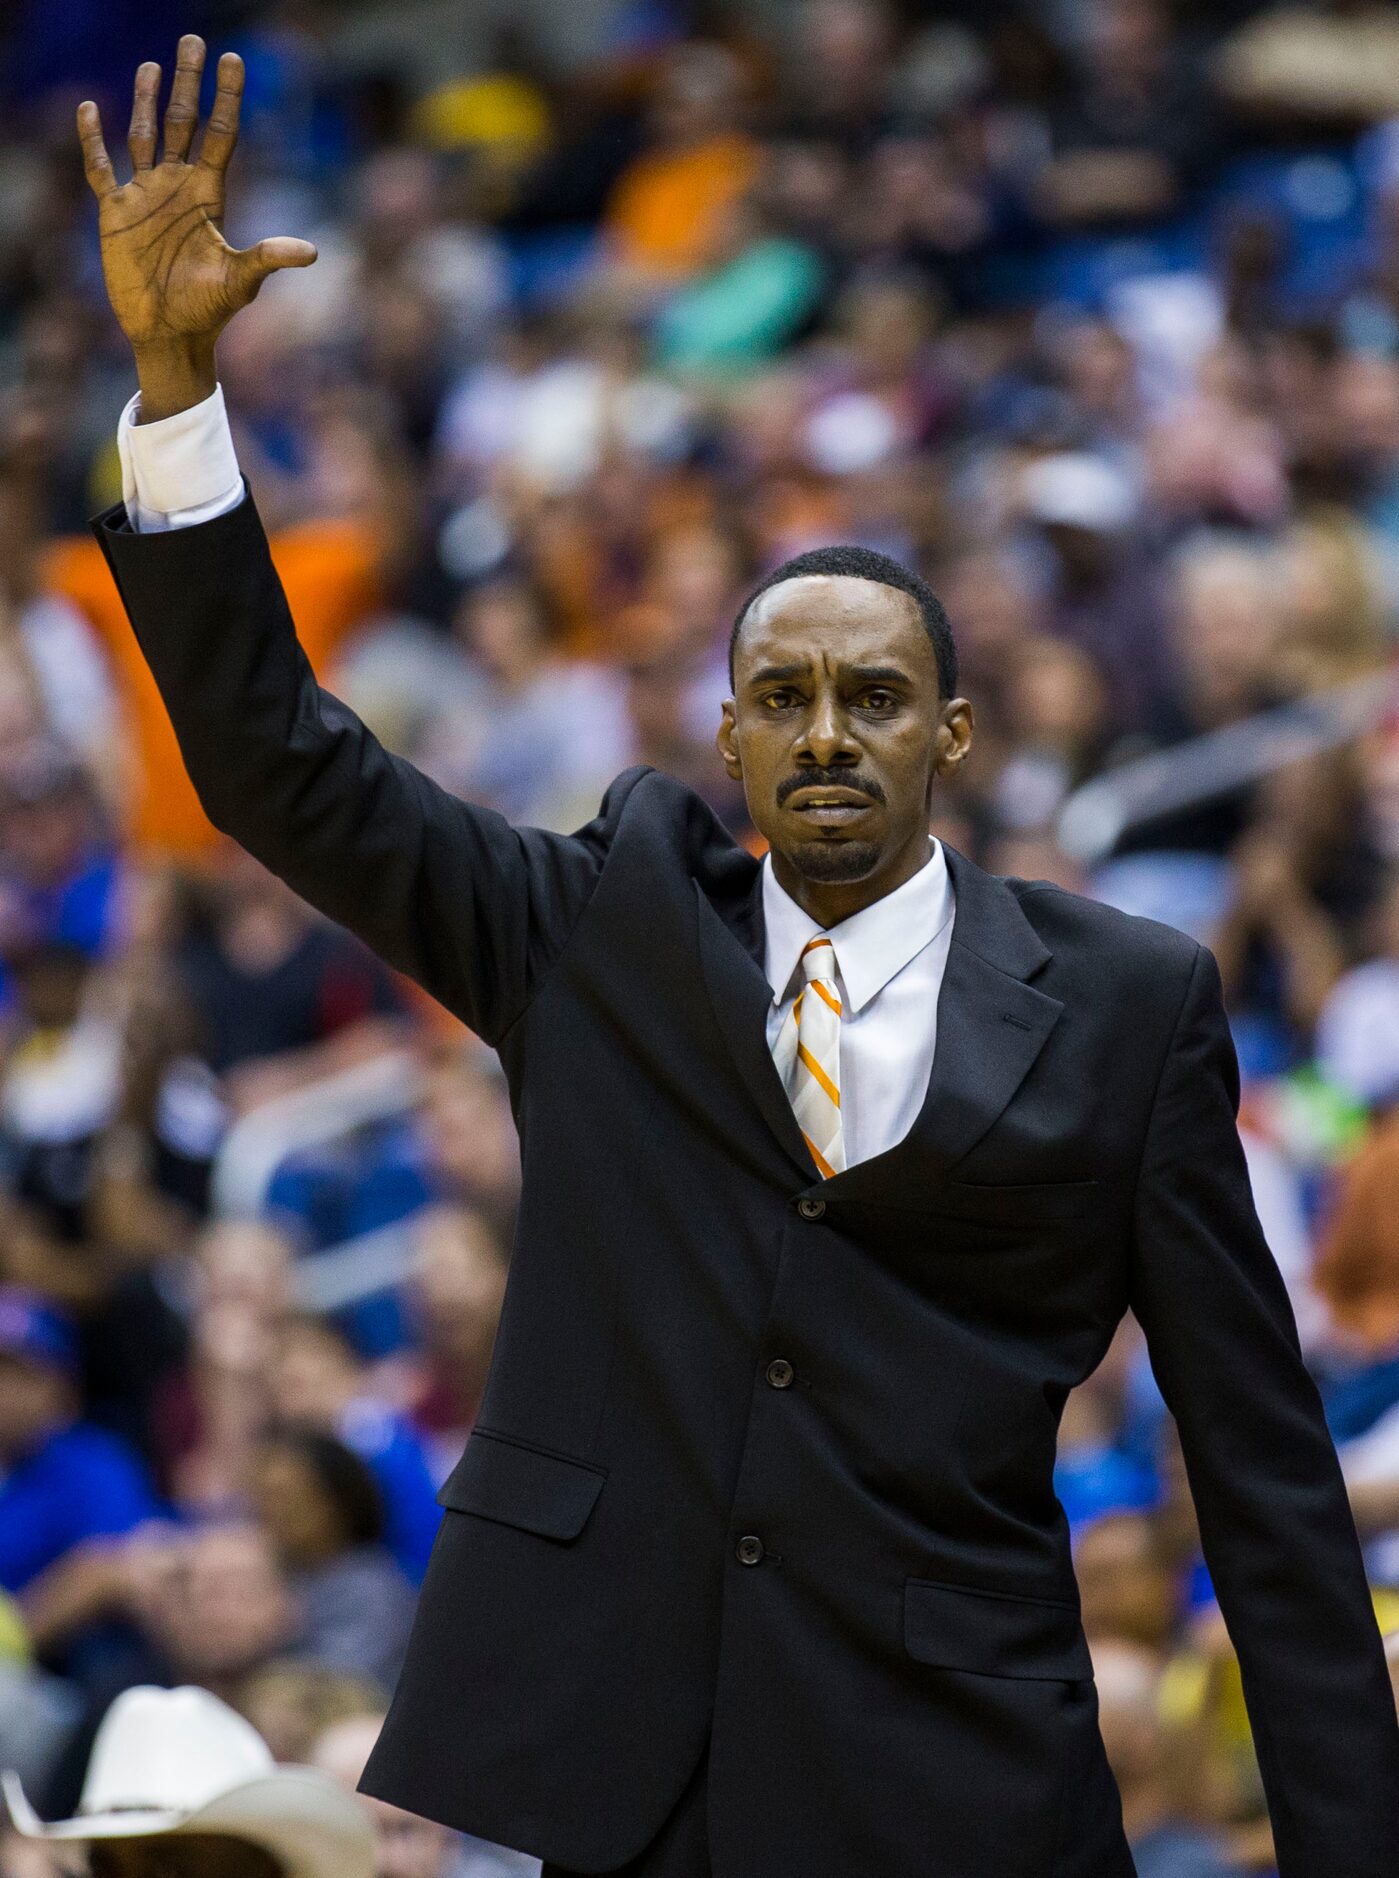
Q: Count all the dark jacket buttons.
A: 3